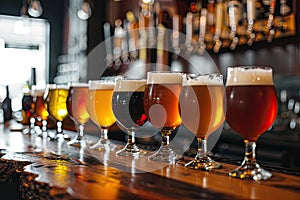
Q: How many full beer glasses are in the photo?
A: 9